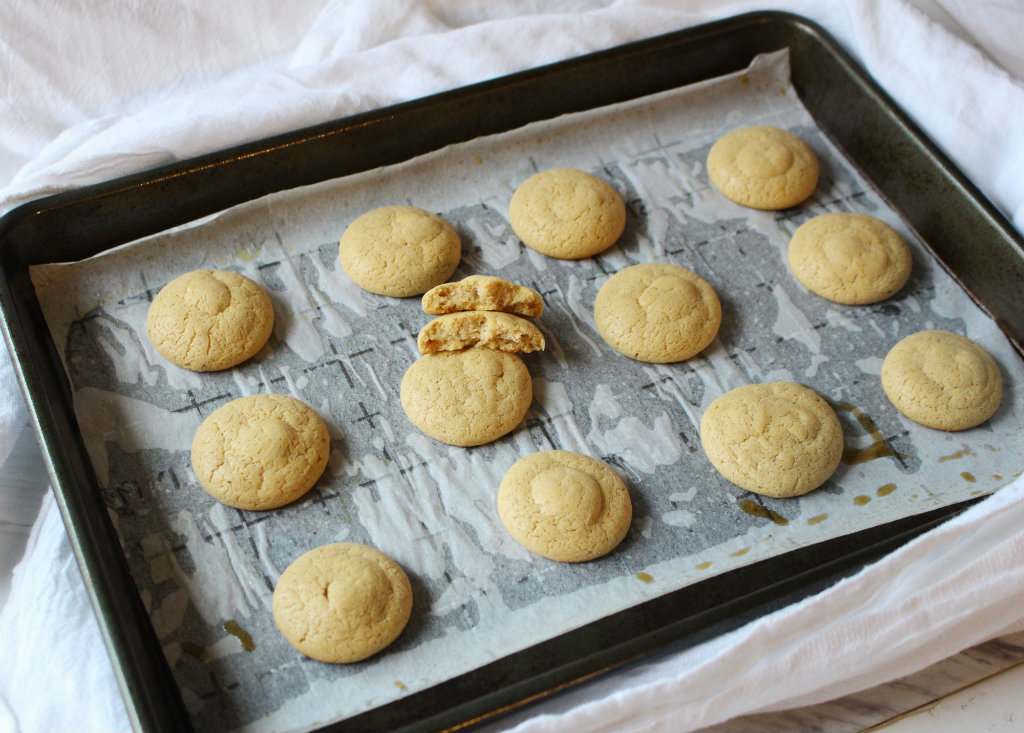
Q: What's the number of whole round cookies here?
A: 12